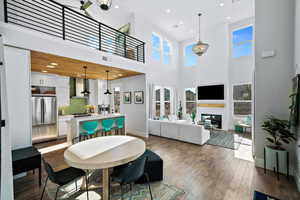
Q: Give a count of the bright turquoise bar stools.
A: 3